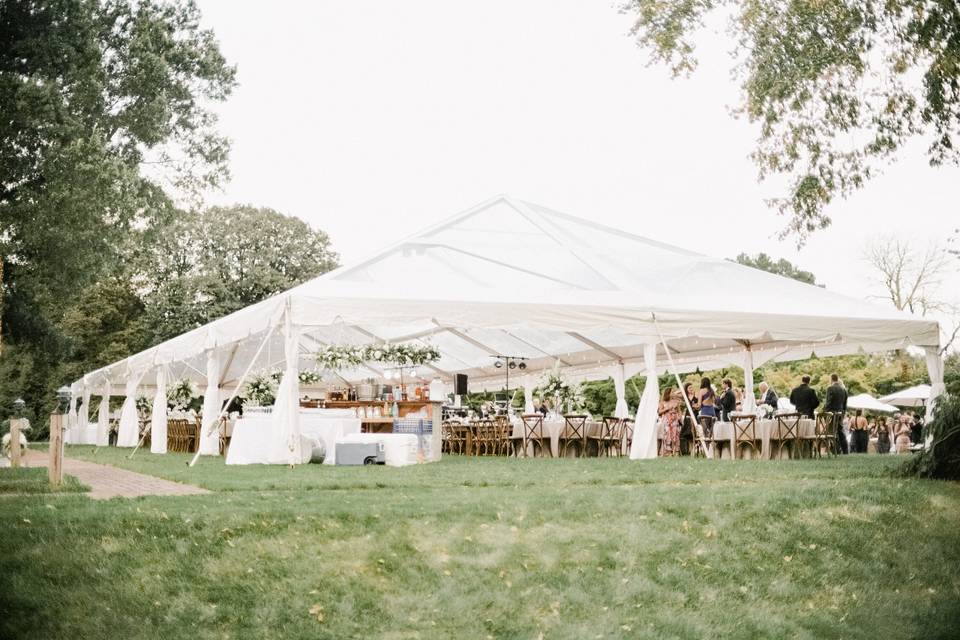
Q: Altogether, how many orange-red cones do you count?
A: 0